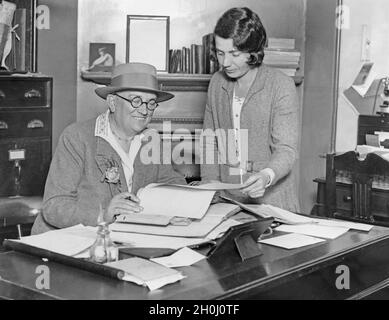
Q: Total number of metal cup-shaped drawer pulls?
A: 4